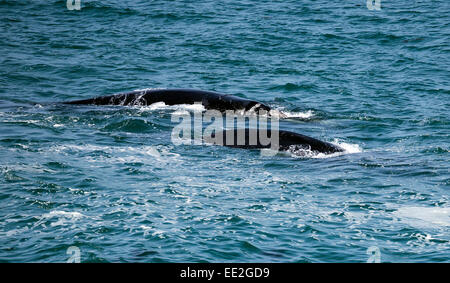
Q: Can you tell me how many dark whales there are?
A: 2